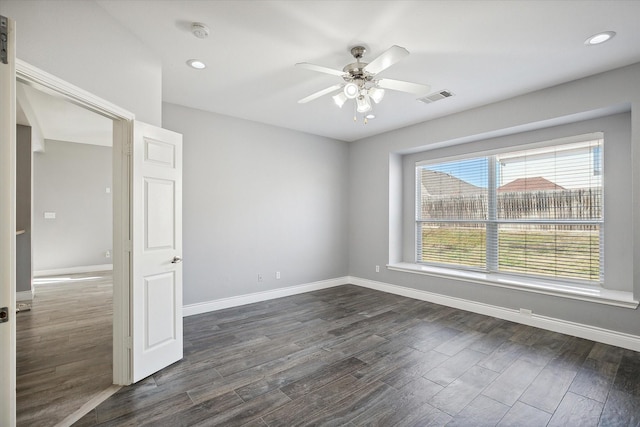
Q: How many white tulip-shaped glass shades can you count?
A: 4